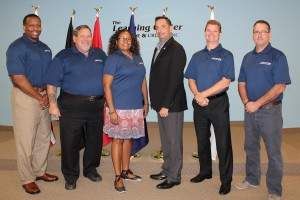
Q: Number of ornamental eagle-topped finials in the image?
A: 5